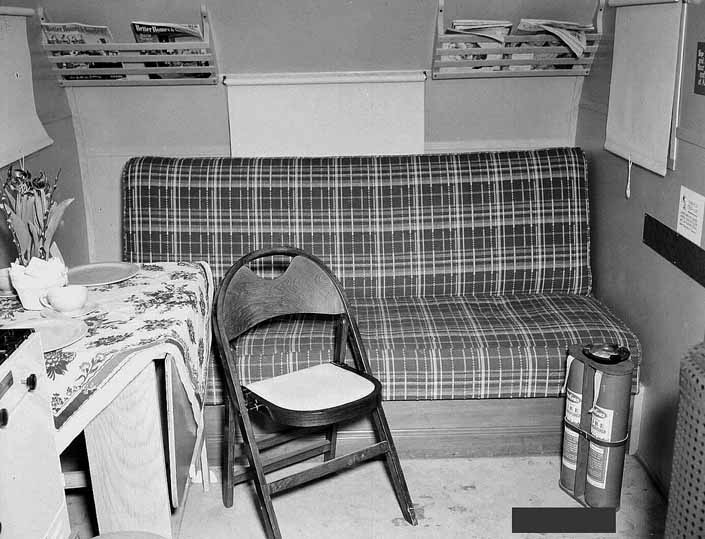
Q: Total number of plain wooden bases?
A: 1